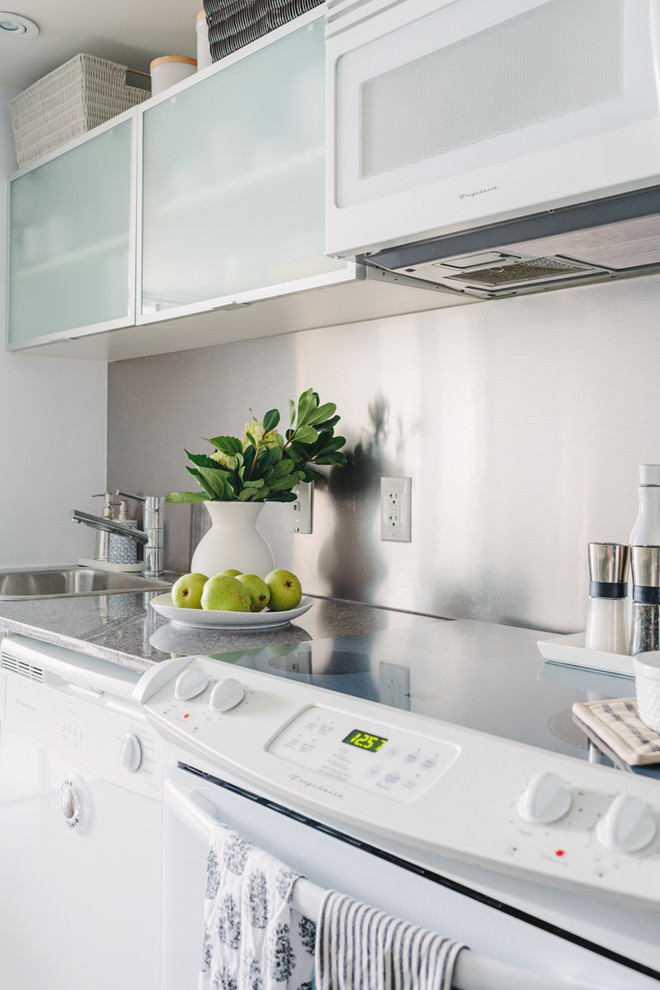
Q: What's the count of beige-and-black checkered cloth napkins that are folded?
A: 1